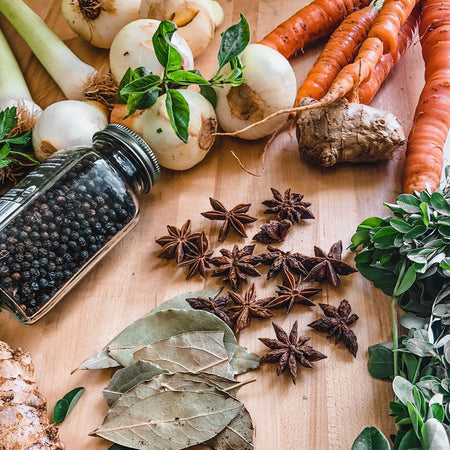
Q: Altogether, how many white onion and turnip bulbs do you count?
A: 6